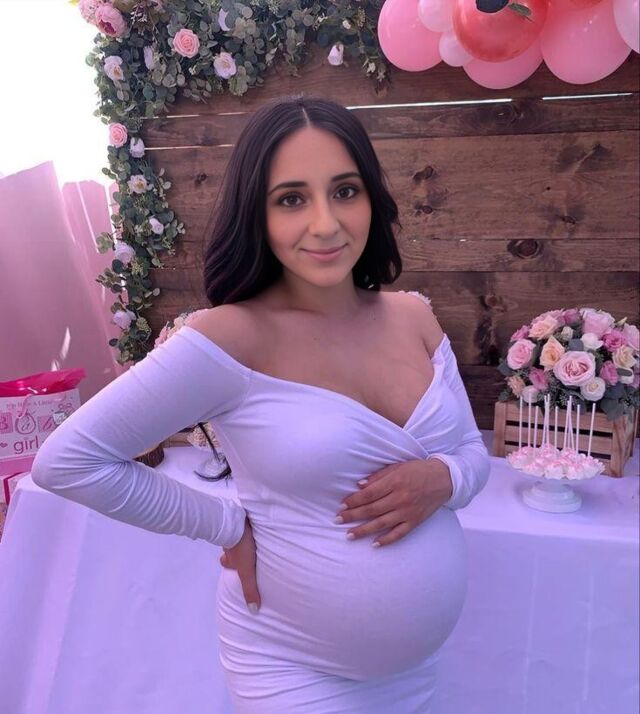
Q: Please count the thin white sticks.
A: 11